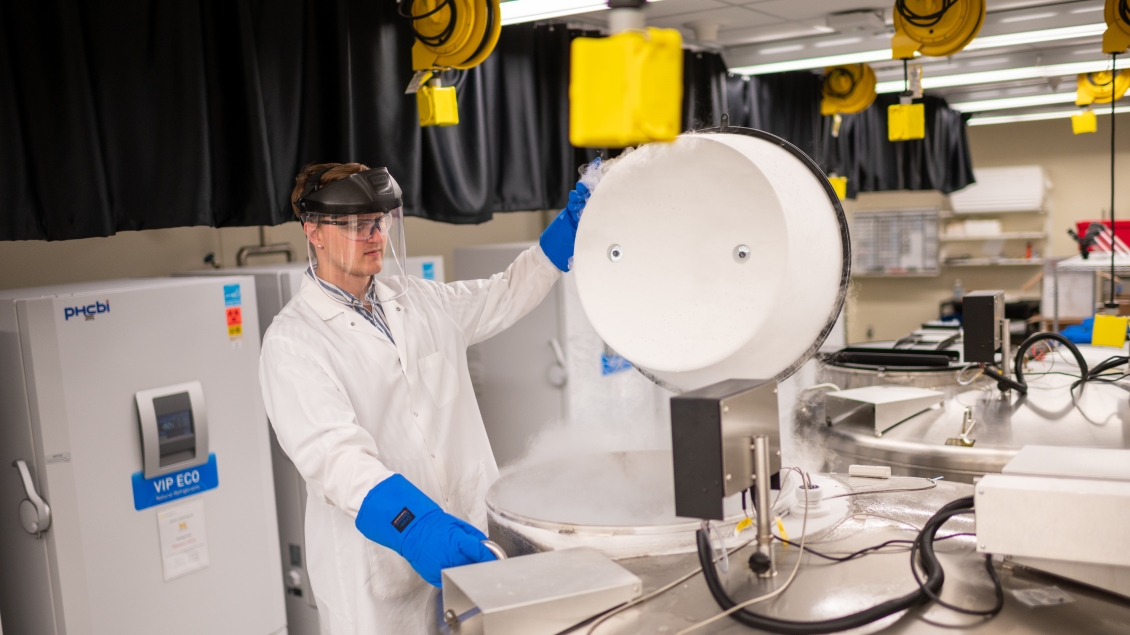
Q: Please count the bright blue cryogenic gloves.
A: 2